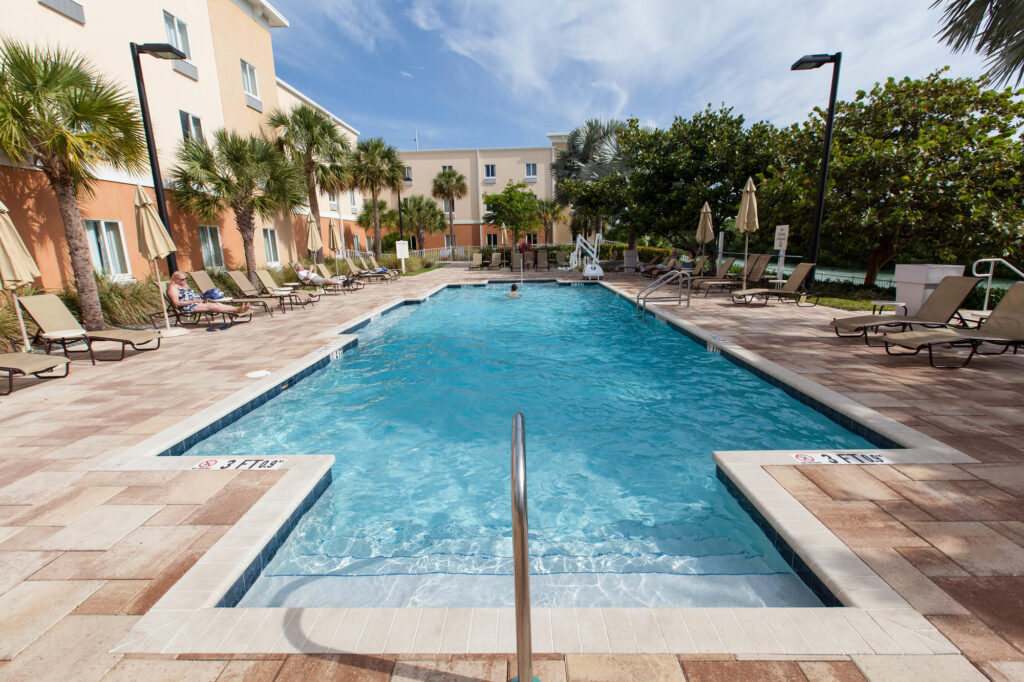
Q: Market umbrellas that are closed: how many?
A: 7